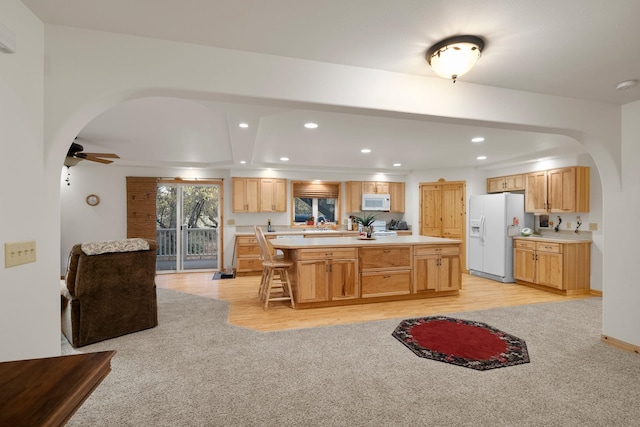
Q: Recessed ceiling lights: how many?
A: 8